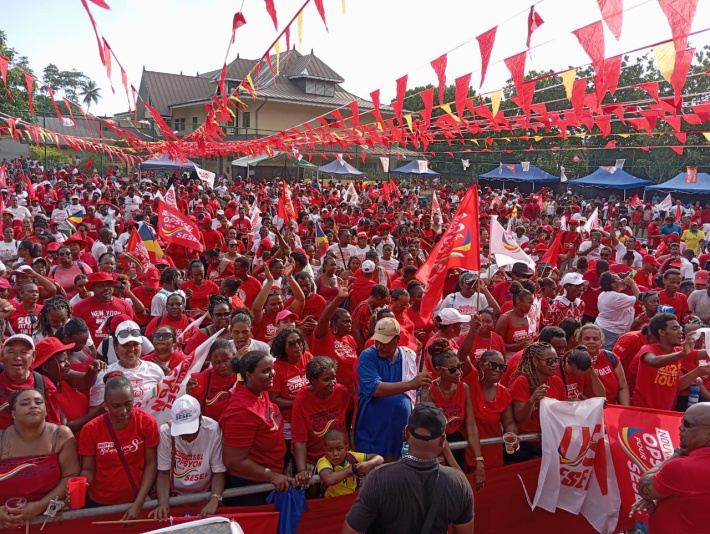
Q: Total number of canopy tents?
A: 7